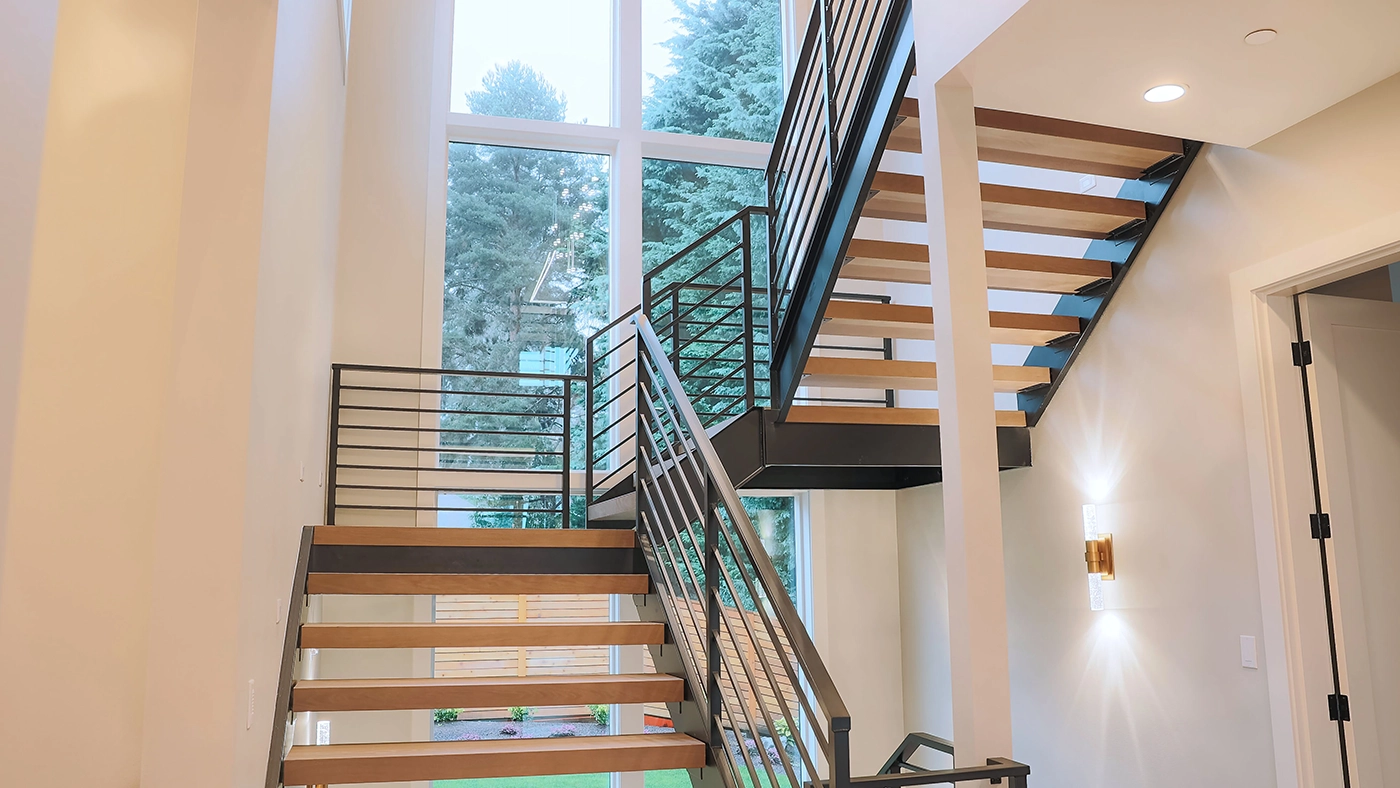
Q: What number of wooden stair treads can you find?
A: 11